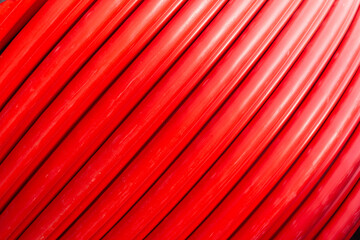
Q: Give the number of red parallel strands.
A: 13